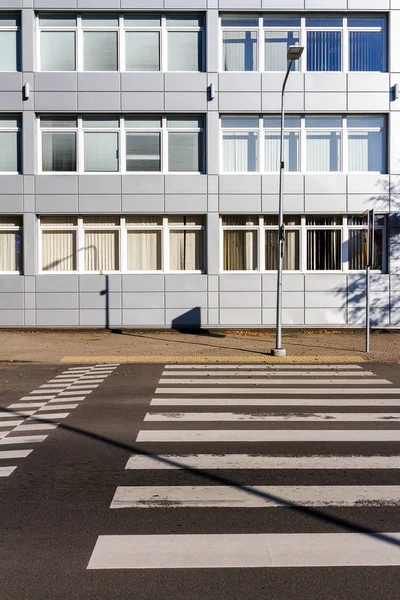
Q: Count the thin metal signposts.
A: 1